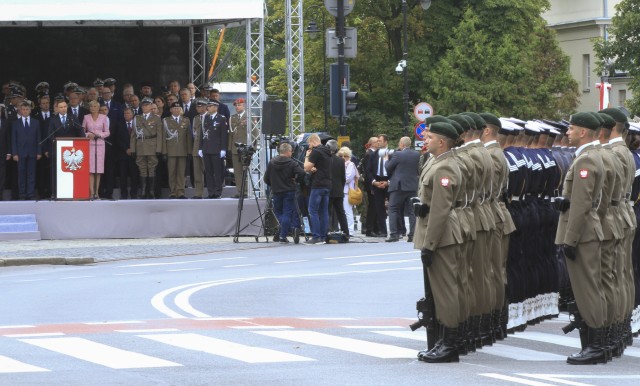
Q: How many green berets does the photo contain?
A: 12